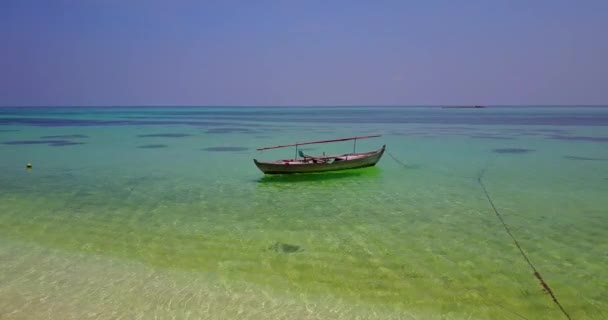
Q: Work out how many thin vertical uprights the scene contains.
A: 2